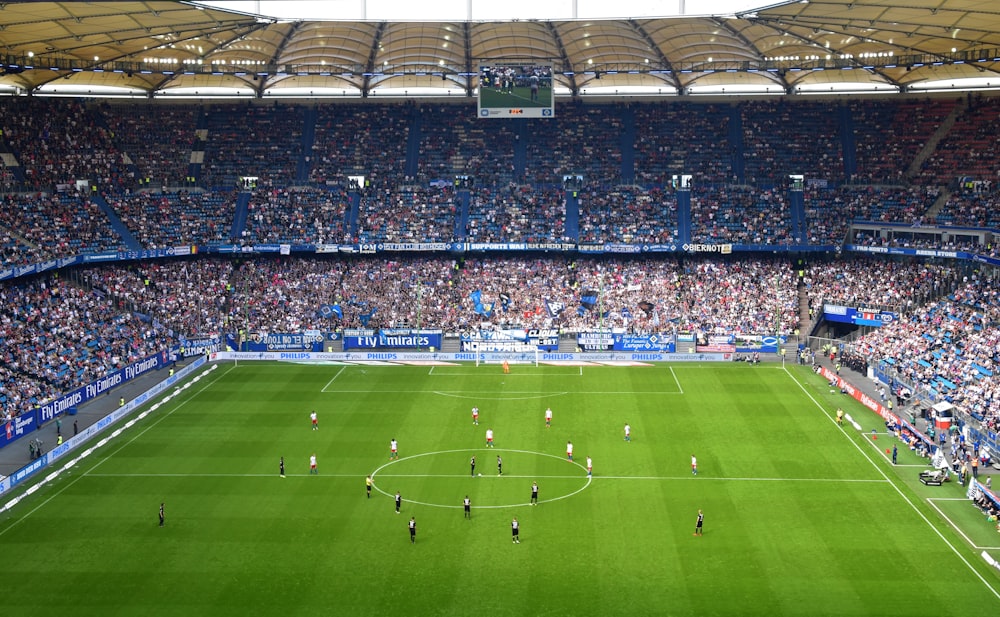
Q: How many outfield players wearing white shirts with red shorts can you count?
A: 10